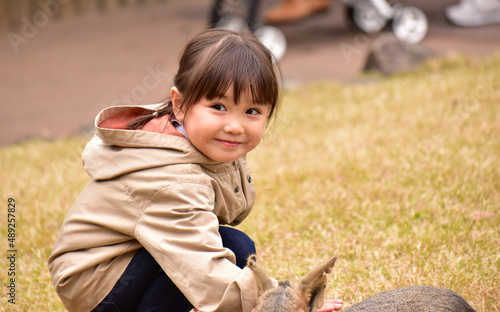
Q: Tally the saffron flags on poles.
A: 0